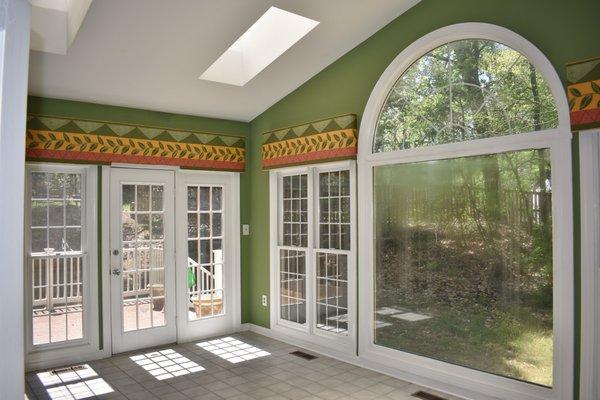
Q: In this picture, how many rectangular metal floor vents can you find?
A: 3